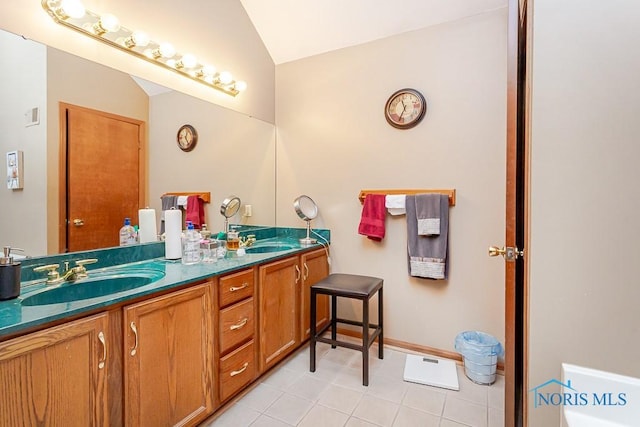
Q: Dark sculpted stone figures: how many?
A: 0